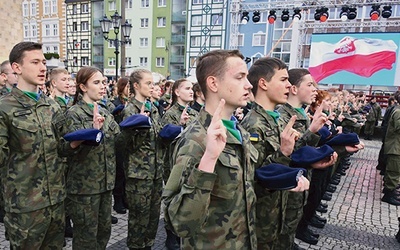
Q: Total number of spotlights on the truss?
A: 11